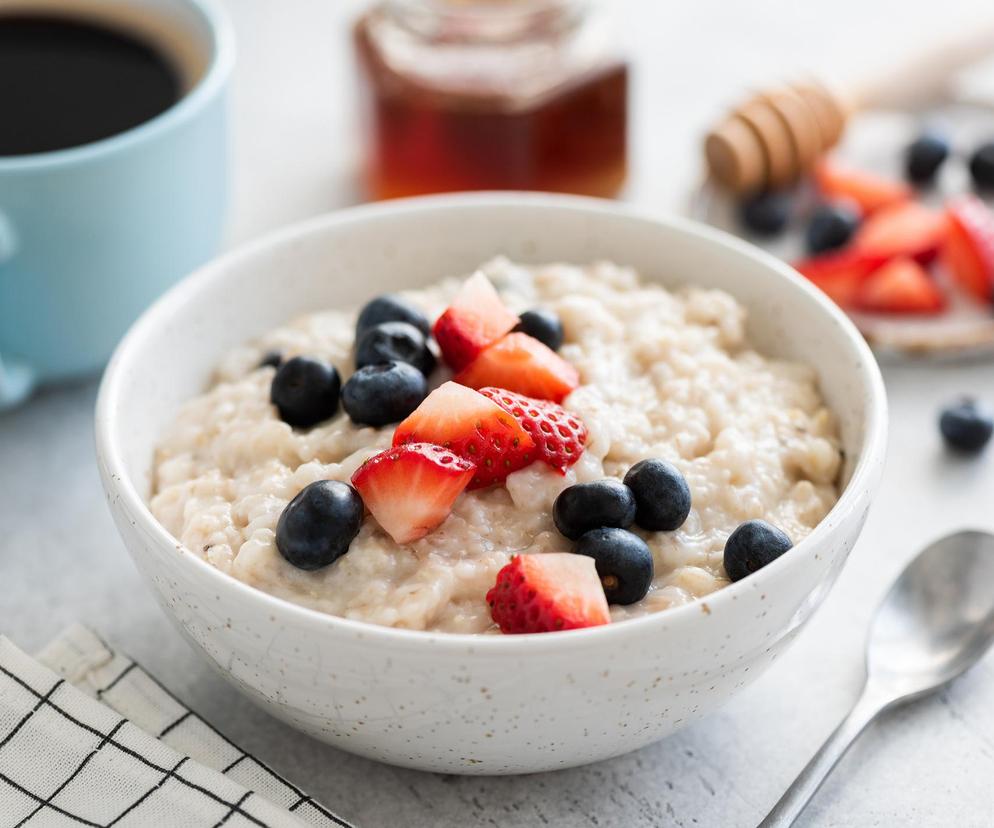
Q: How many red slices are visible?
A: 11